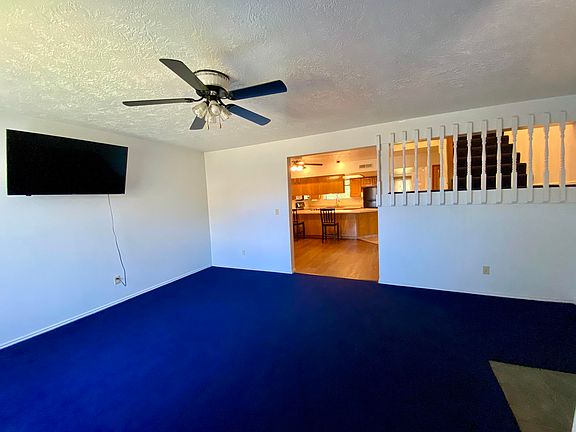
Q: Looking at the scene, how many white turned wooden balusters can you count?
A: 14